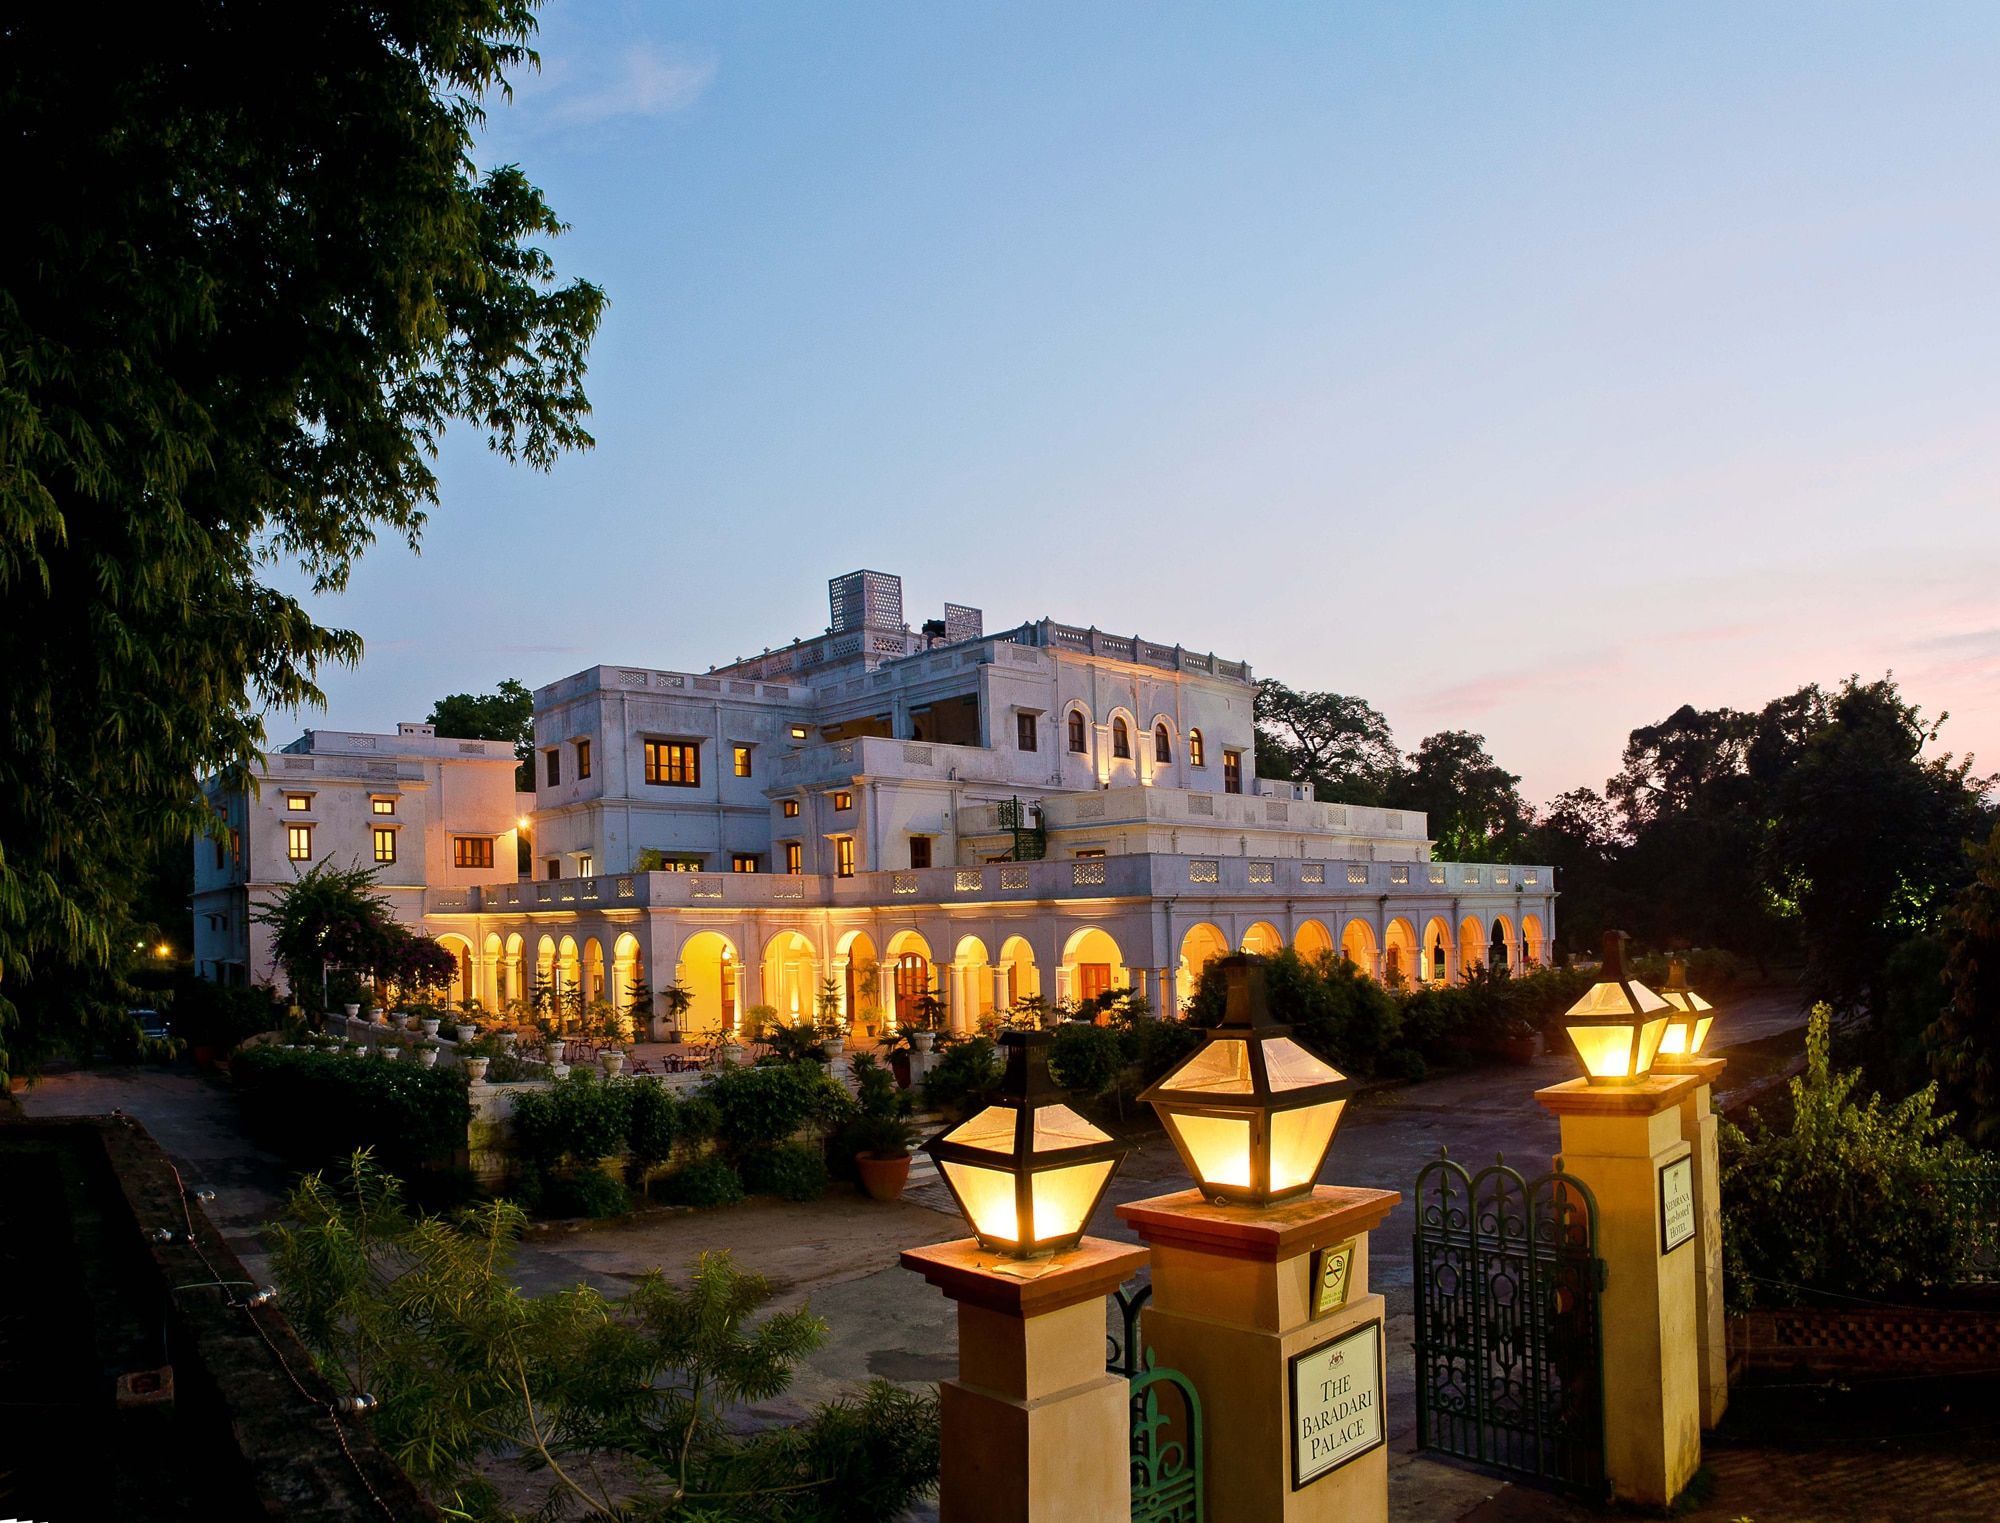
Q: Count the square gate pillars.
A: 4